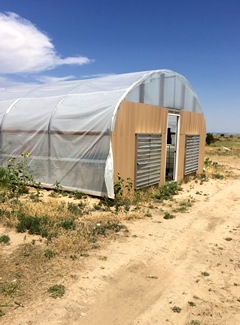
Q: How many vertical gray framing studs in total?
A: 4